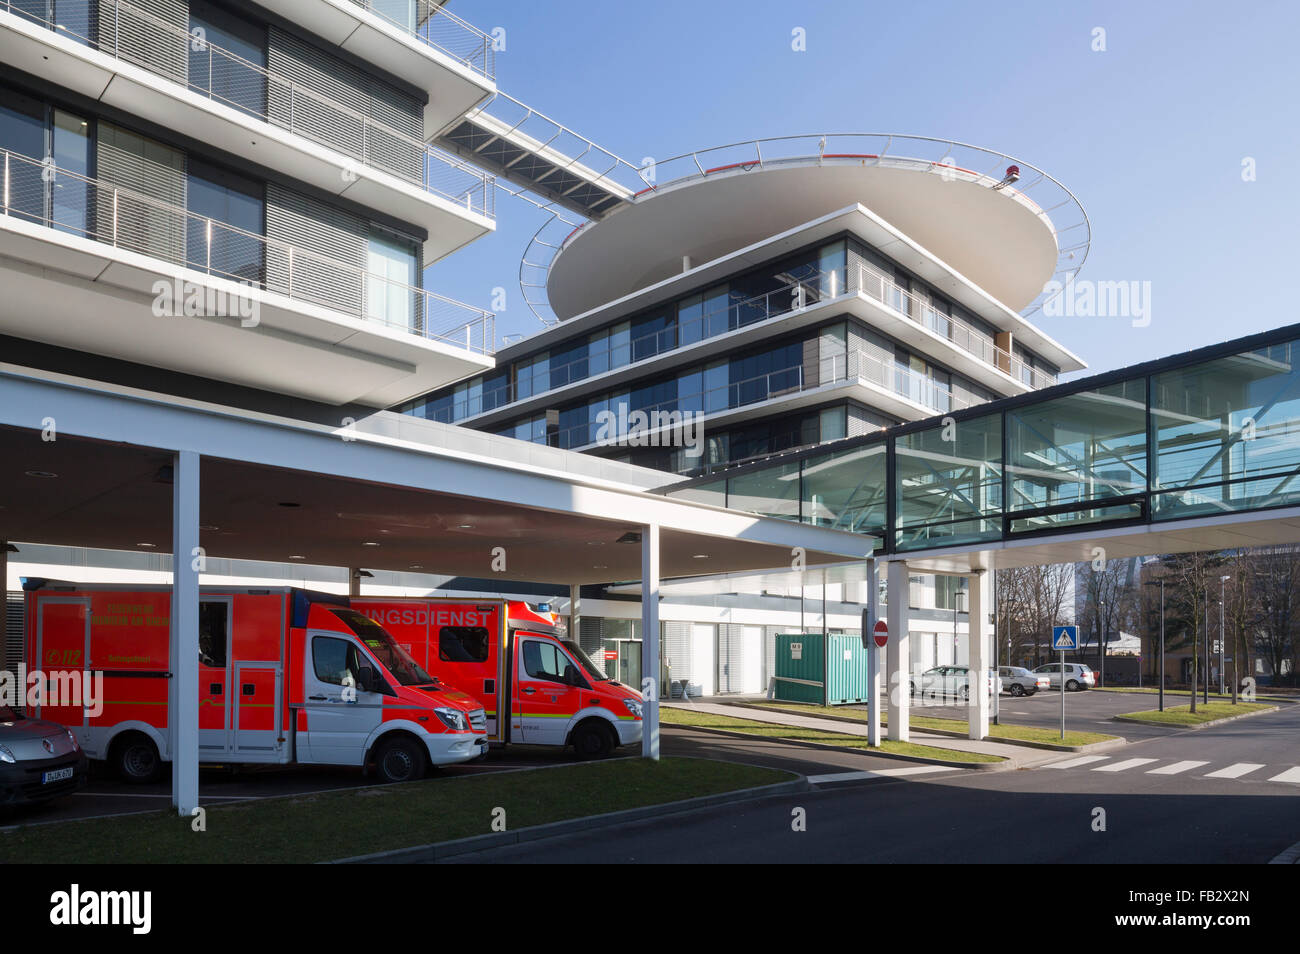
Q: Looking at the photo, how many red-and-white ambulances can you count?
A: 2